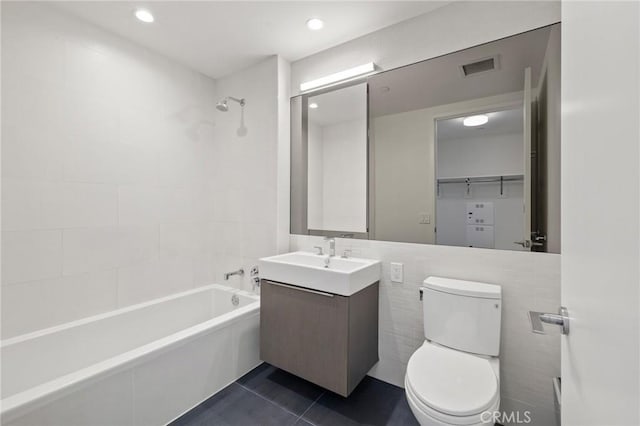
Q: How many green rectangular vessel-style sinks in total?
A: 0